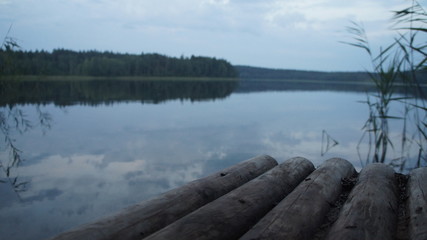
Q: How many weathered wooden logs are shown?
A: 5